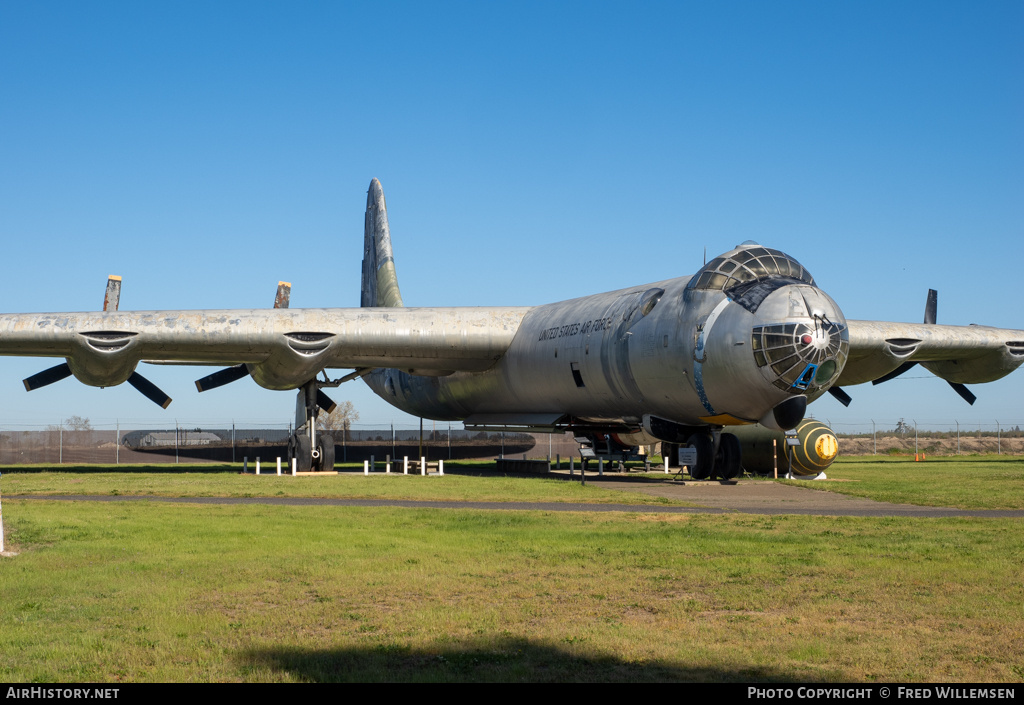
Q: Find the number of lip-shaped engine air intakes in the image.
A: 4